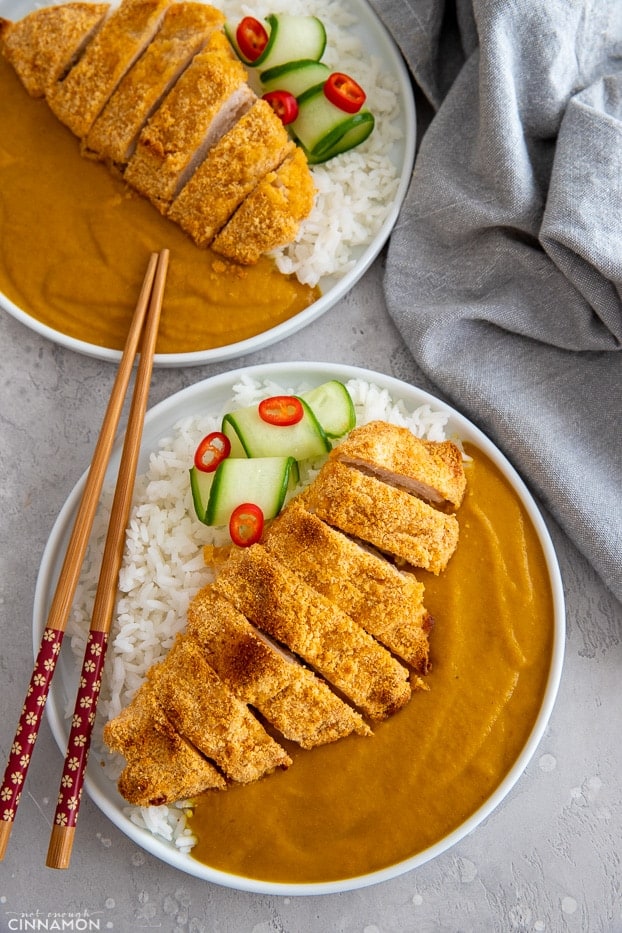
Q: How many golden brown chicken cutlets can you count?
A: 2